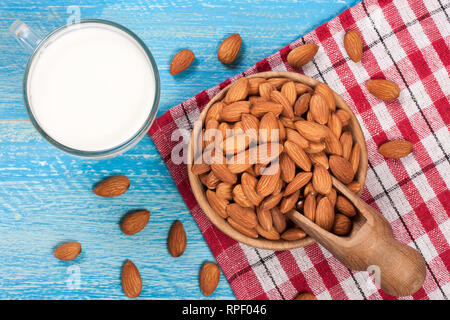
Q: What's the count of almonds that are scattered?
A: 13